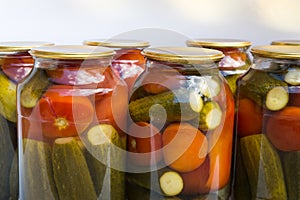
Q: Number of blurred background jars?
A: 4